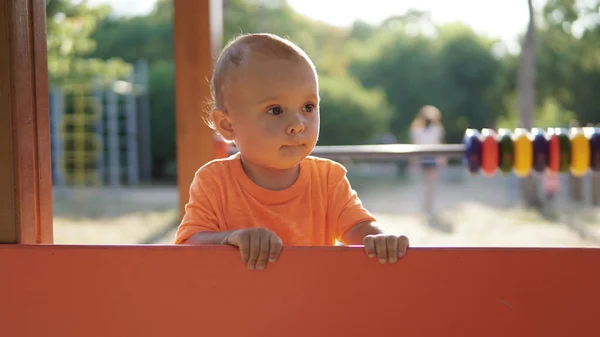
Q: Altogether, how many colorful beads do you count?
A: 9